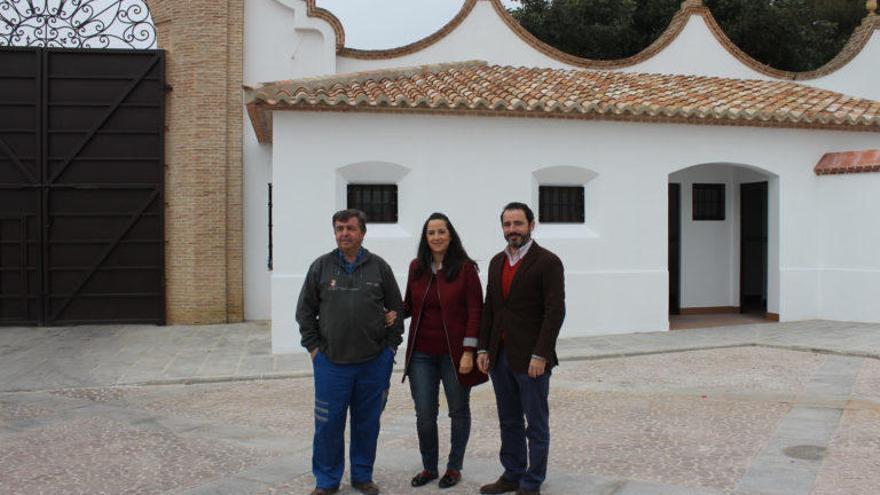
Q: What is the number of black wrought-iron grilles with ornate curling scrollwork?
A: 1